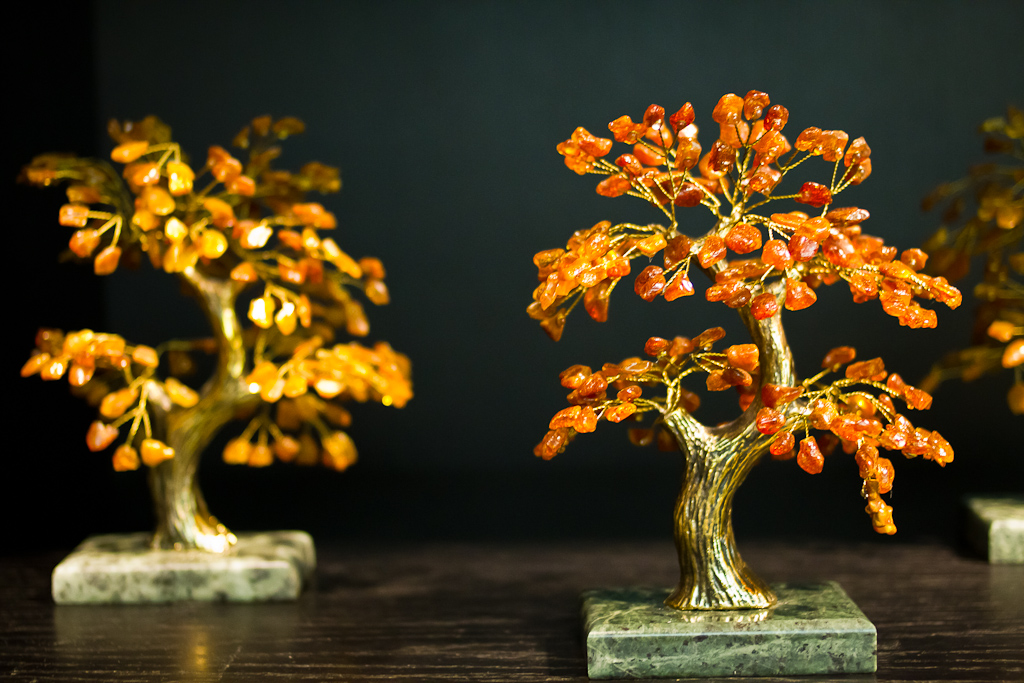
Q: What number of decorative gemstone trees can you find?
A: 3